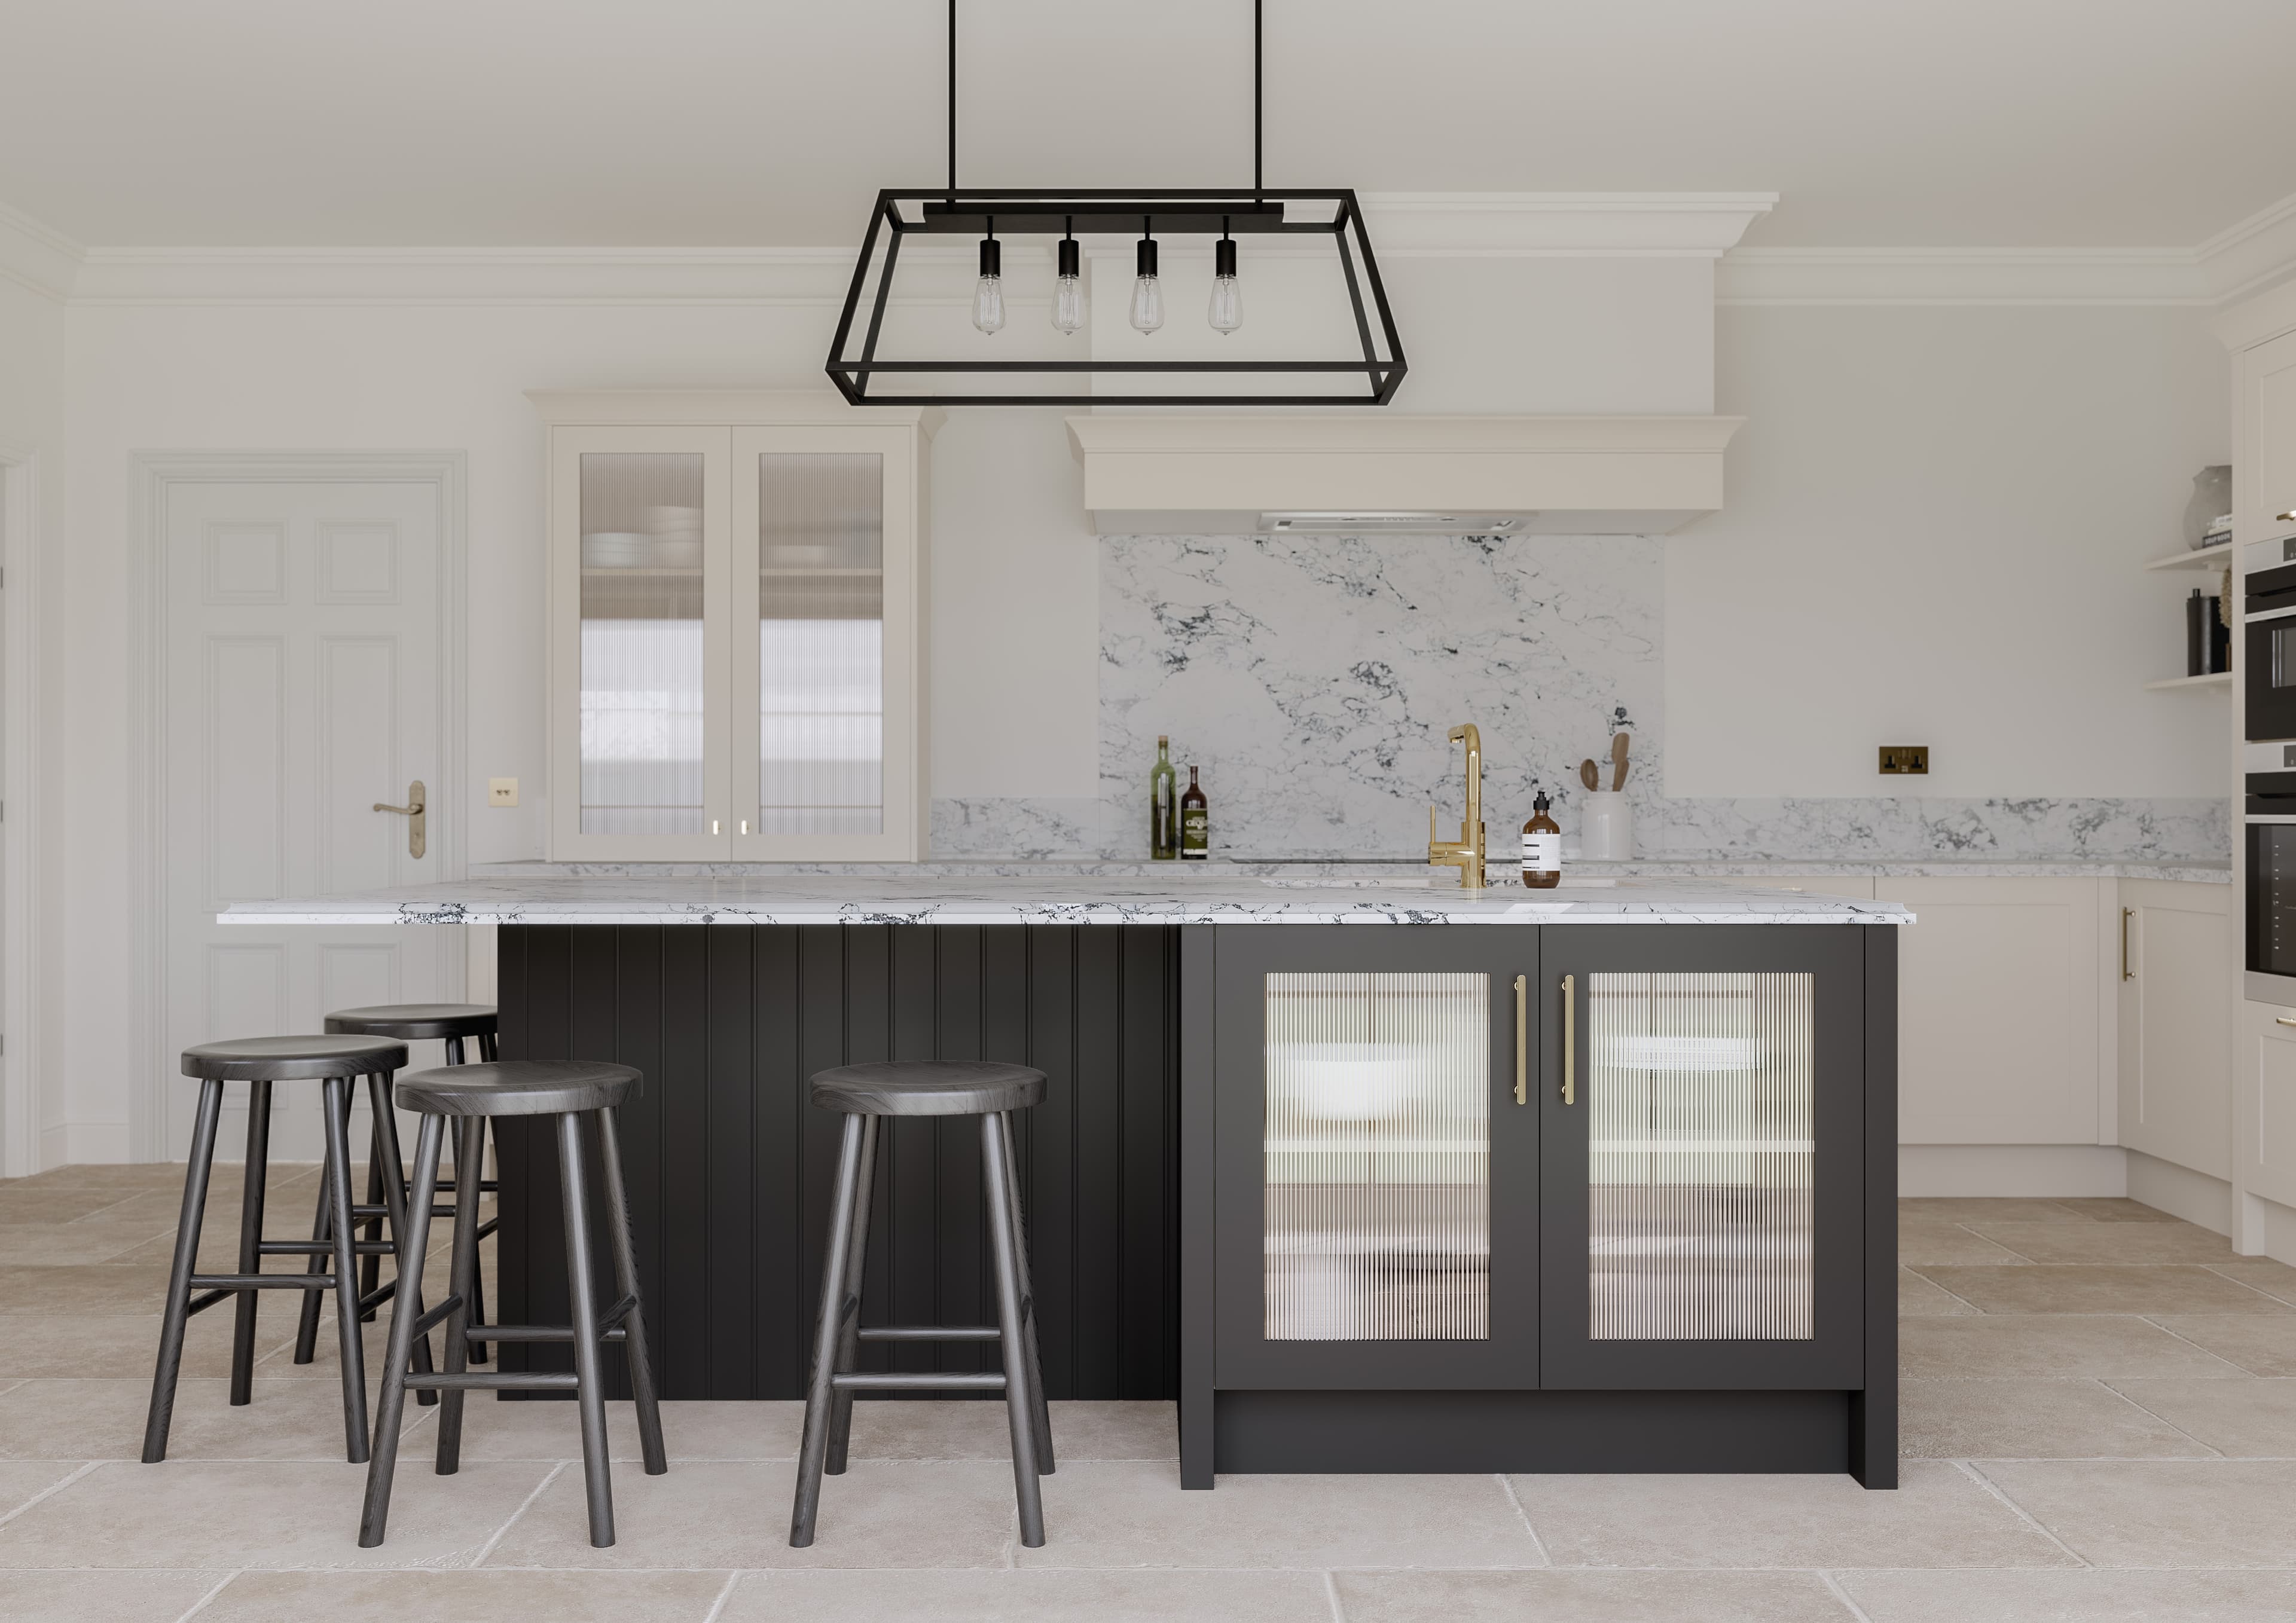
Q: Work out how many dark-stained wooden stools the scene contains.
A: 4